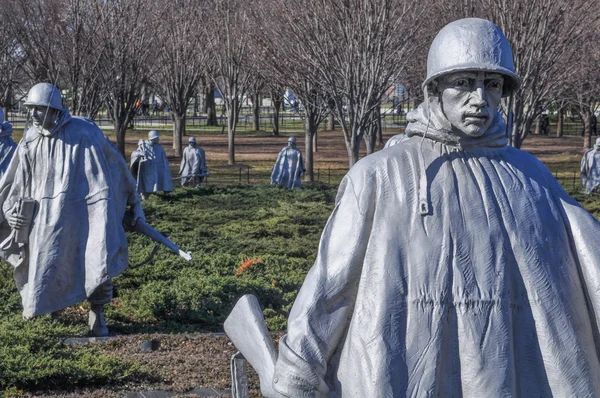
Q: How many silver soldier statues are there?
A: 7